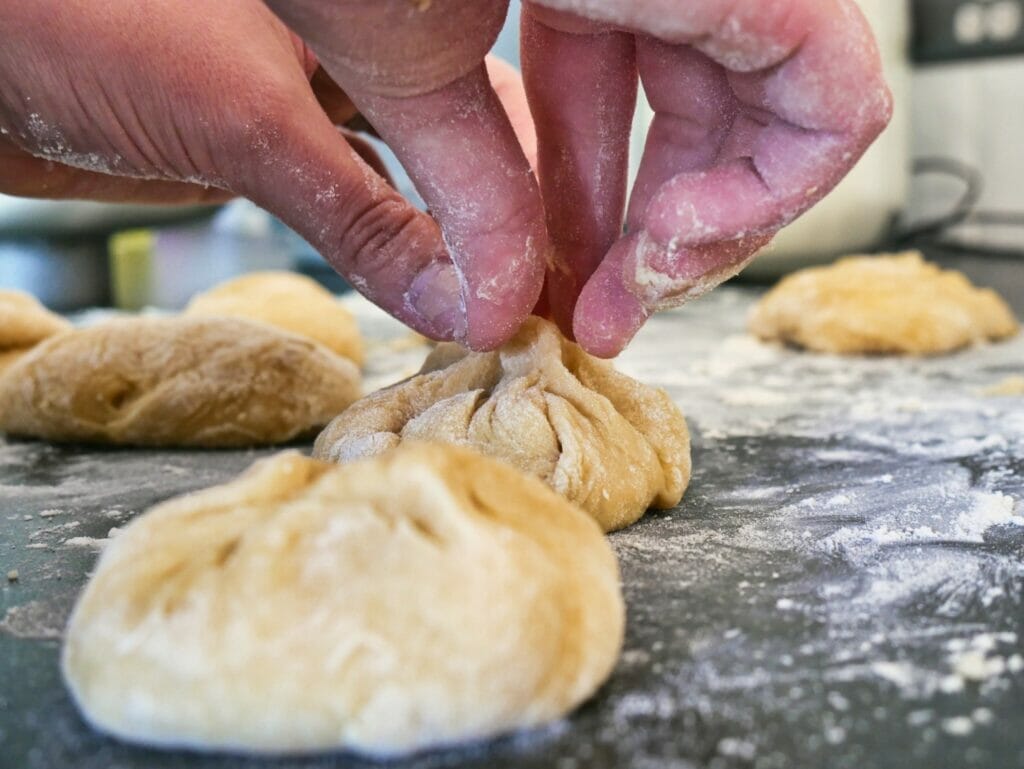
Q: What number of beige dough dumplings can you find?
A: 6